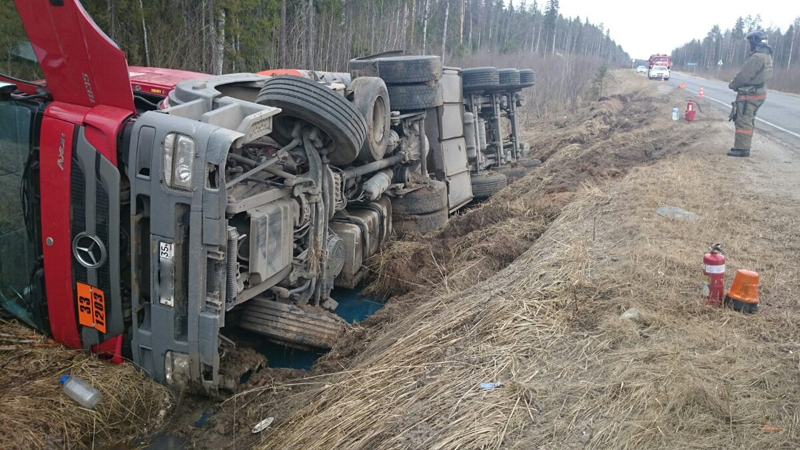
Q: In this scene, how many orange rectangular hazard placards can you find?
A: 1